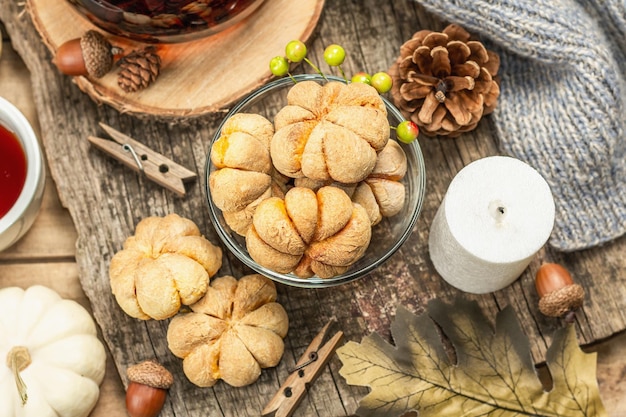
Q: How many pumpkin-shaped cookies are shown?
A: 6